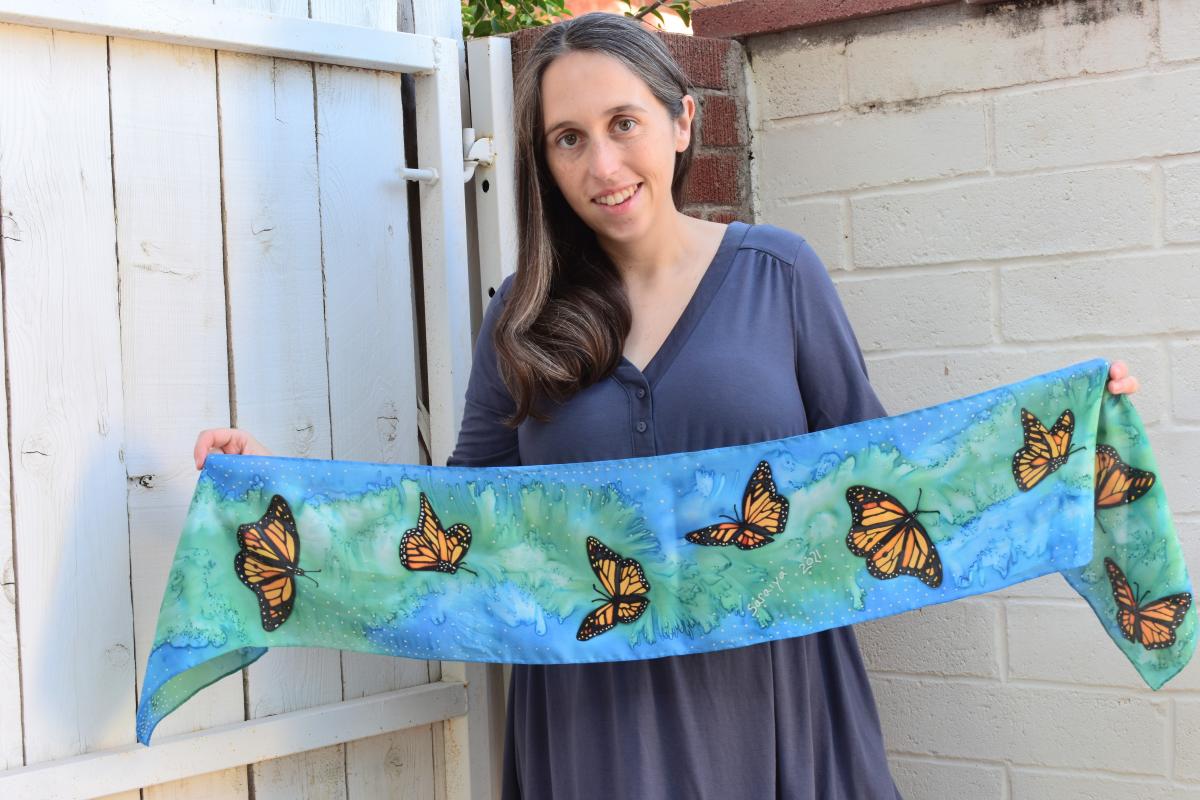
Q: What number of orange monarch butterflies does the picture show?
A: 8